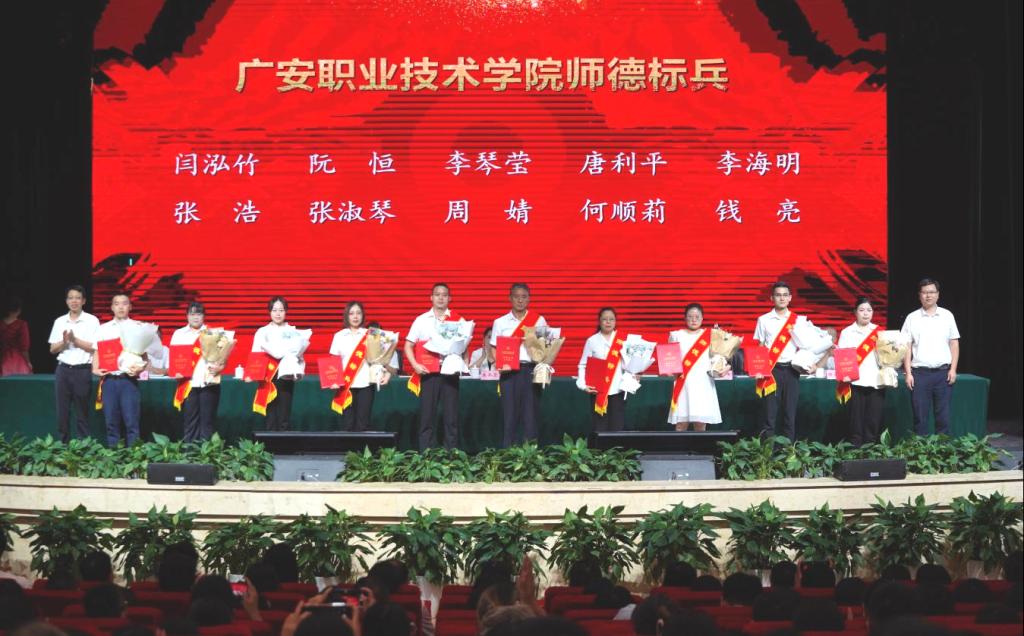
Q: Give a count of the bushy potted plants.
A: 13